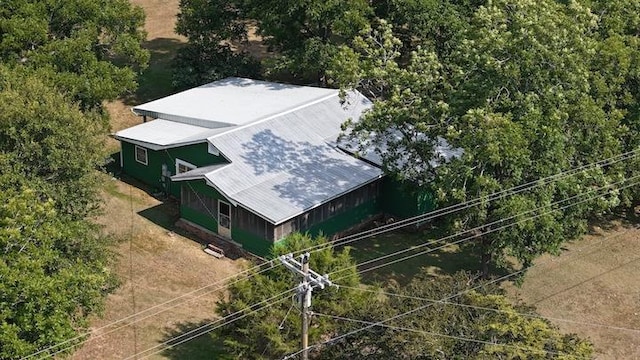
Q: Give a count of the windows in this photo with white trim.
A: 2